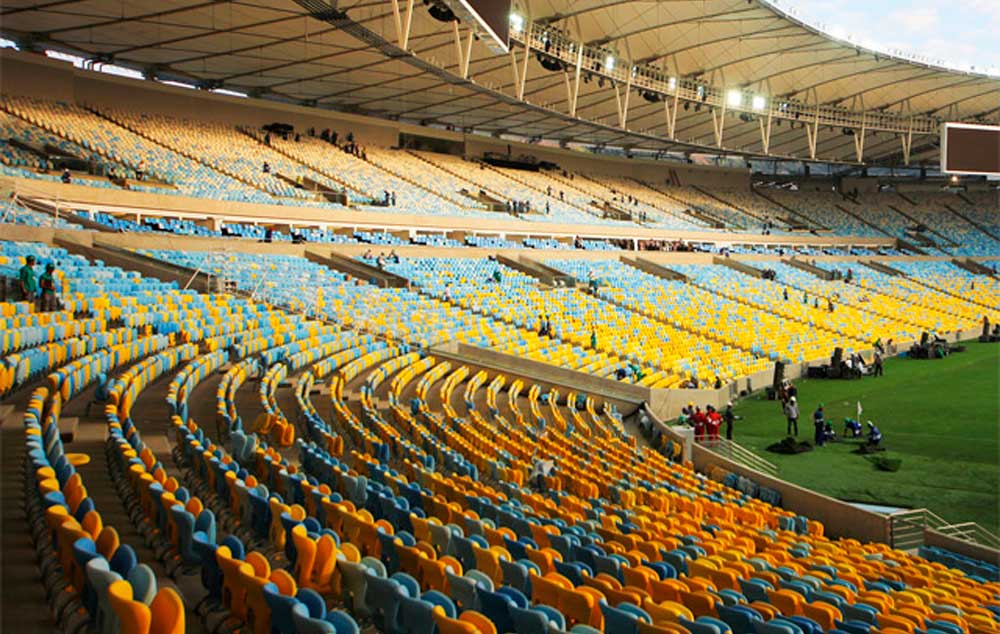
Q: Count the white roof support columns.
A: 11